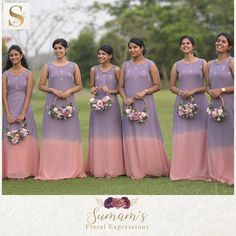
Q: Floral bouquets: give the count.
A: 6